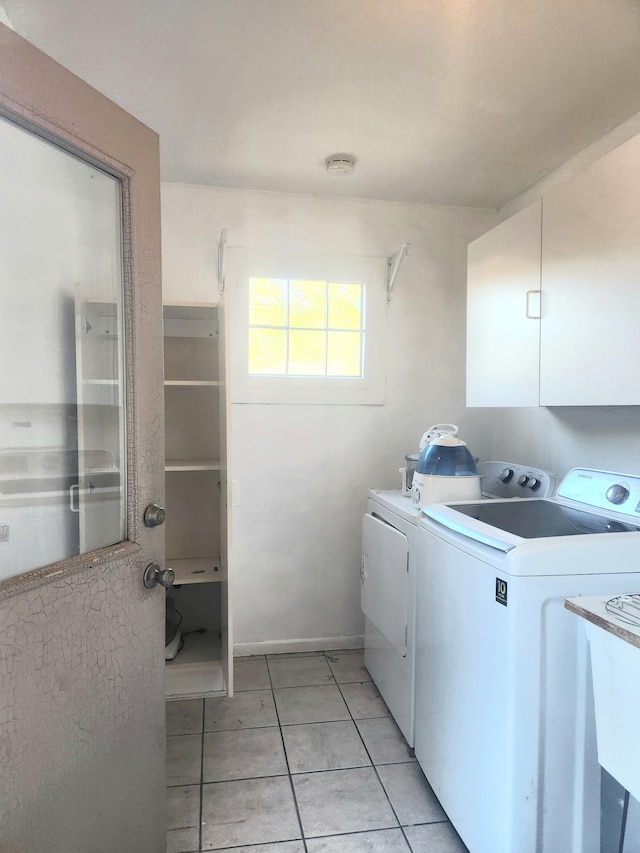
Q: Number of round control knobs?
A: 4